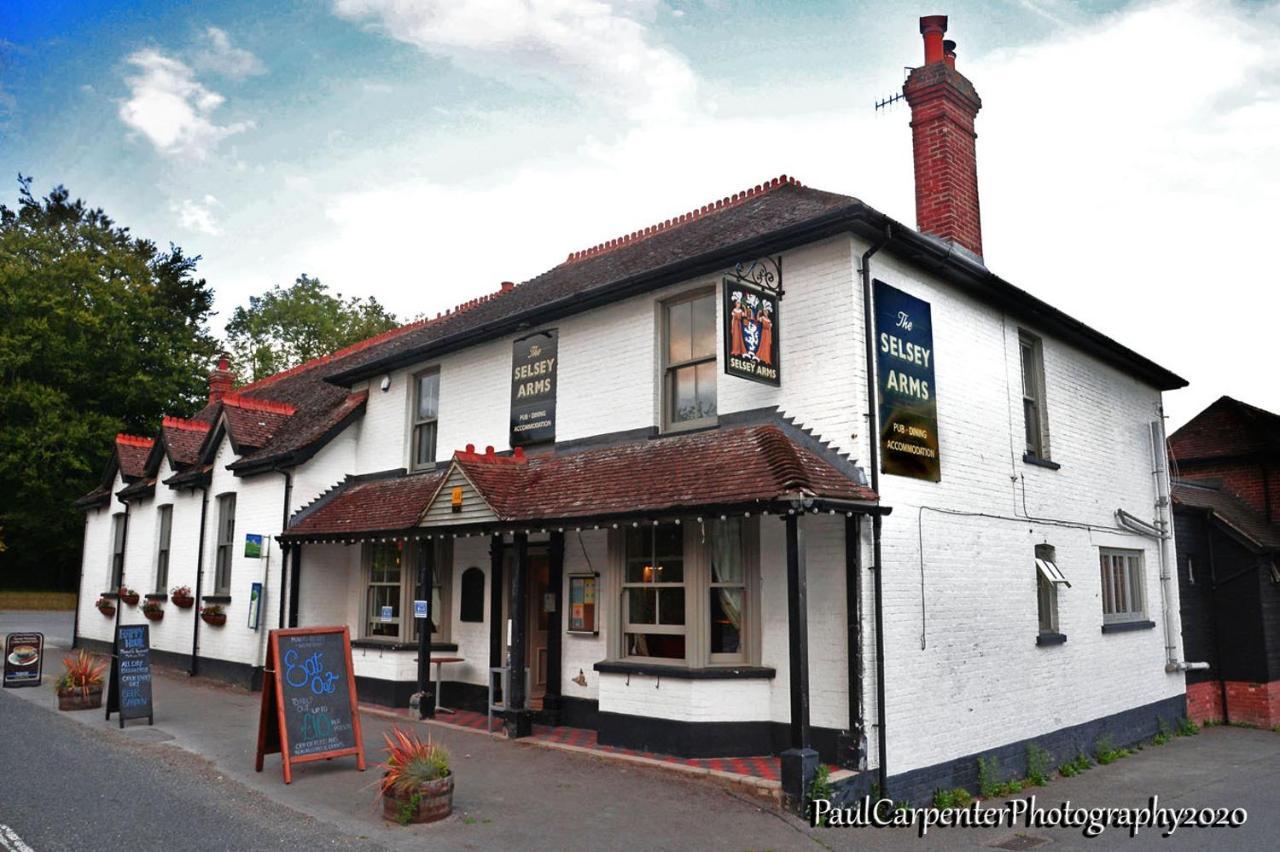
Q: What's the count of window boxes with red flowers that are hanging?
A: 5